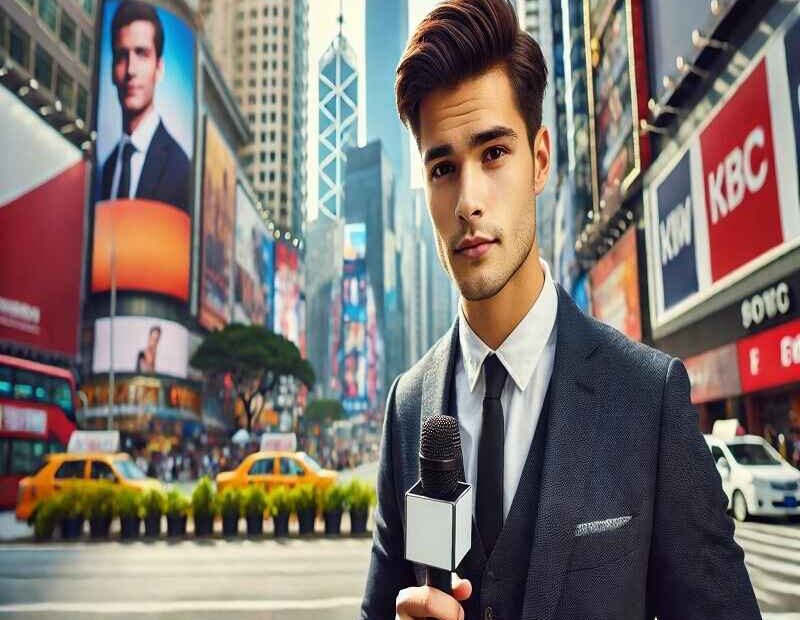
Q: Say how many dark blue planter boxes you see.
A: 12